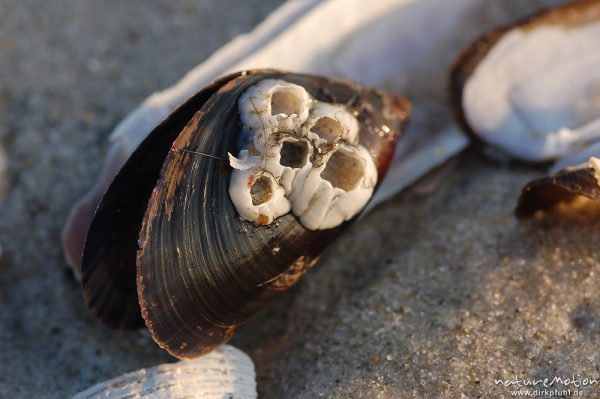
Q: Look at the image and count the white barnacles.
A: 5